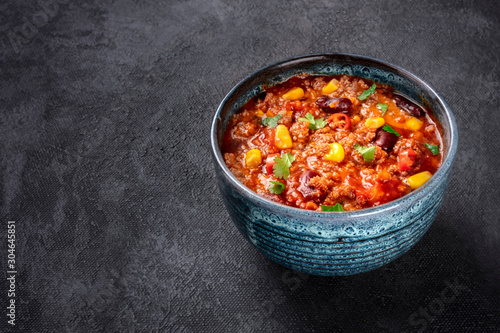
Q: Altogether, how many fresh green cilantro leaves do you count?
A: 10